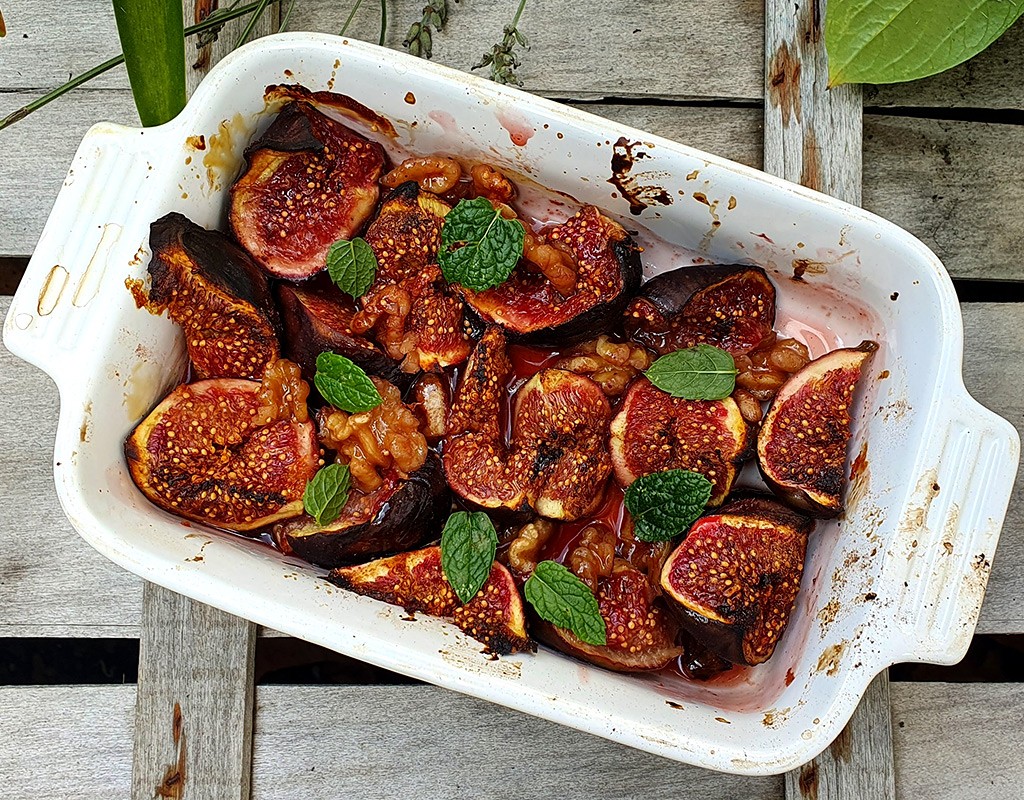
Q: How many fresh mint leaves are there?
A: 8